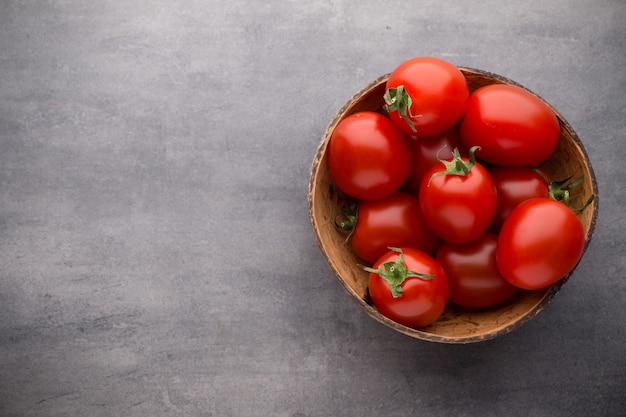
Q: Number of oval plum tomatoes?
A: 10